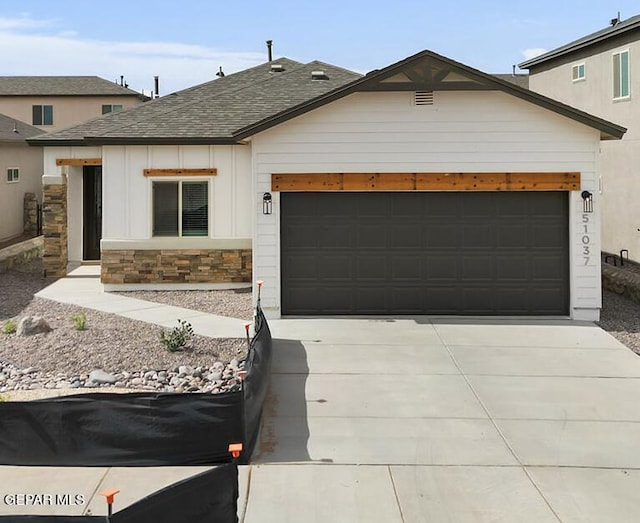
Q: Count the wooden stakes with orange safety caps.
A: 5